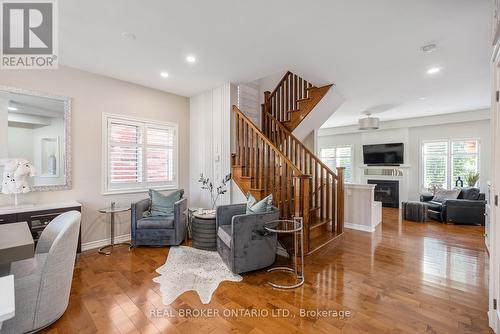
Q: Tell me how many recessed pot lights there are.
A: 3